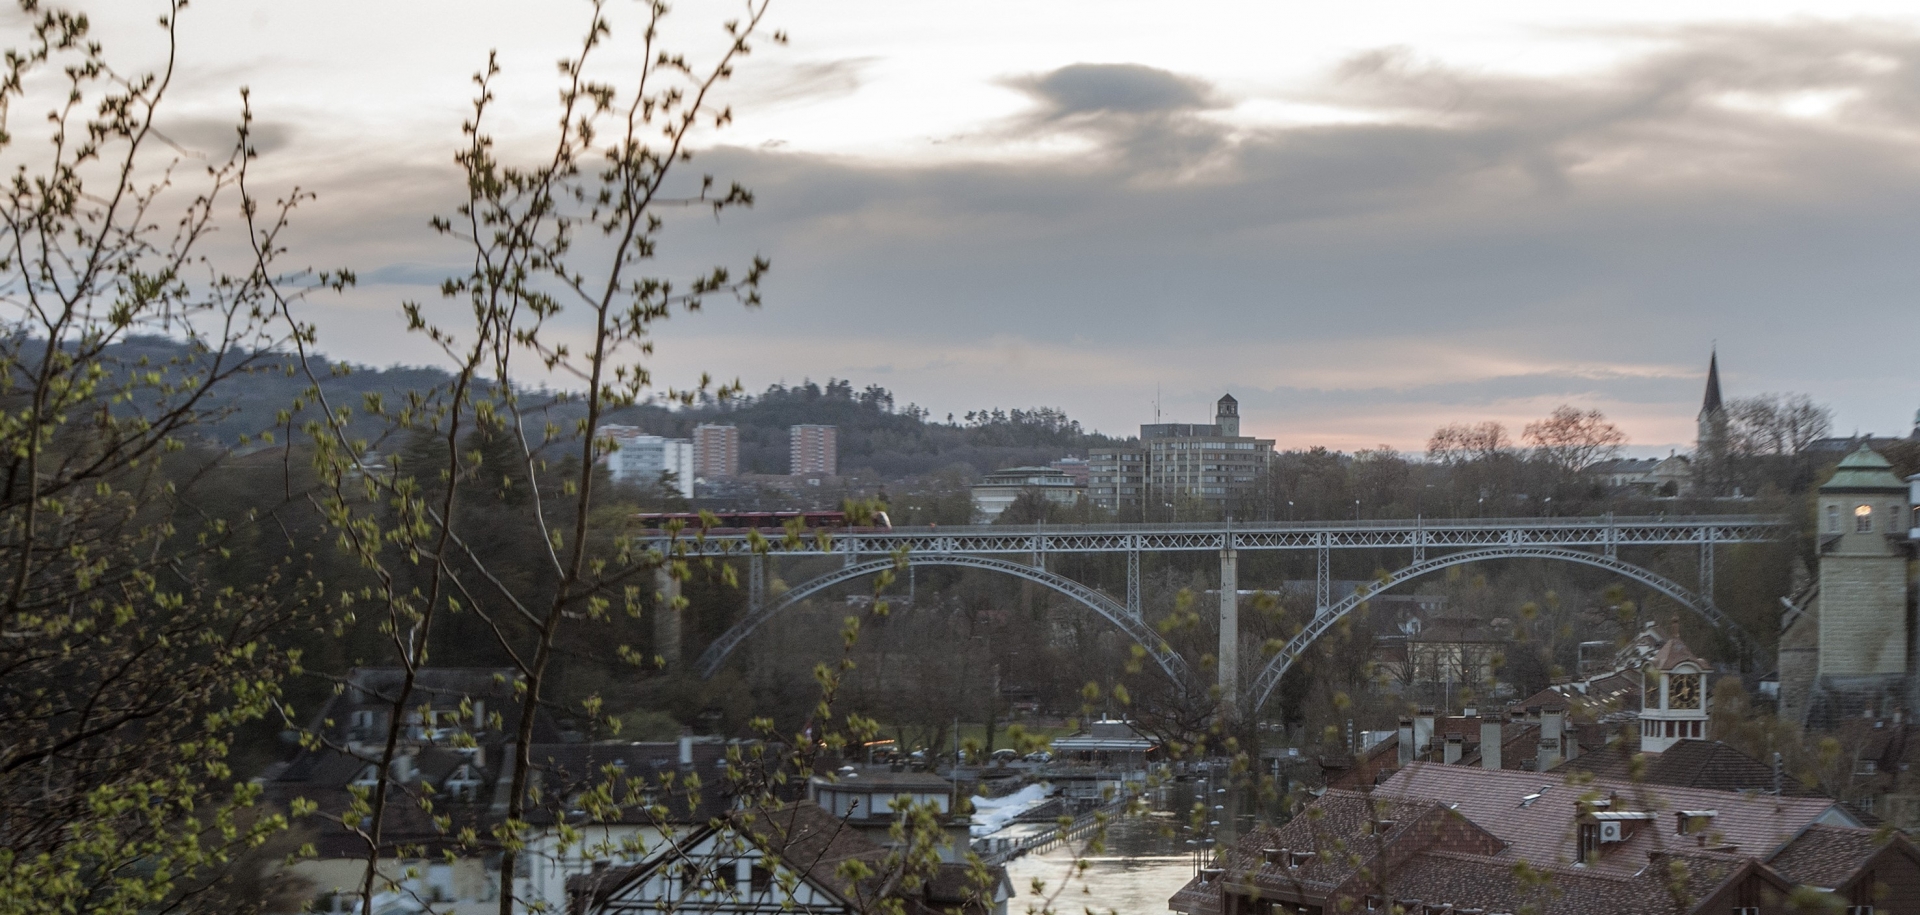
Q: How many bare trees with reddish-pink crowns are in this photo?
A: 2